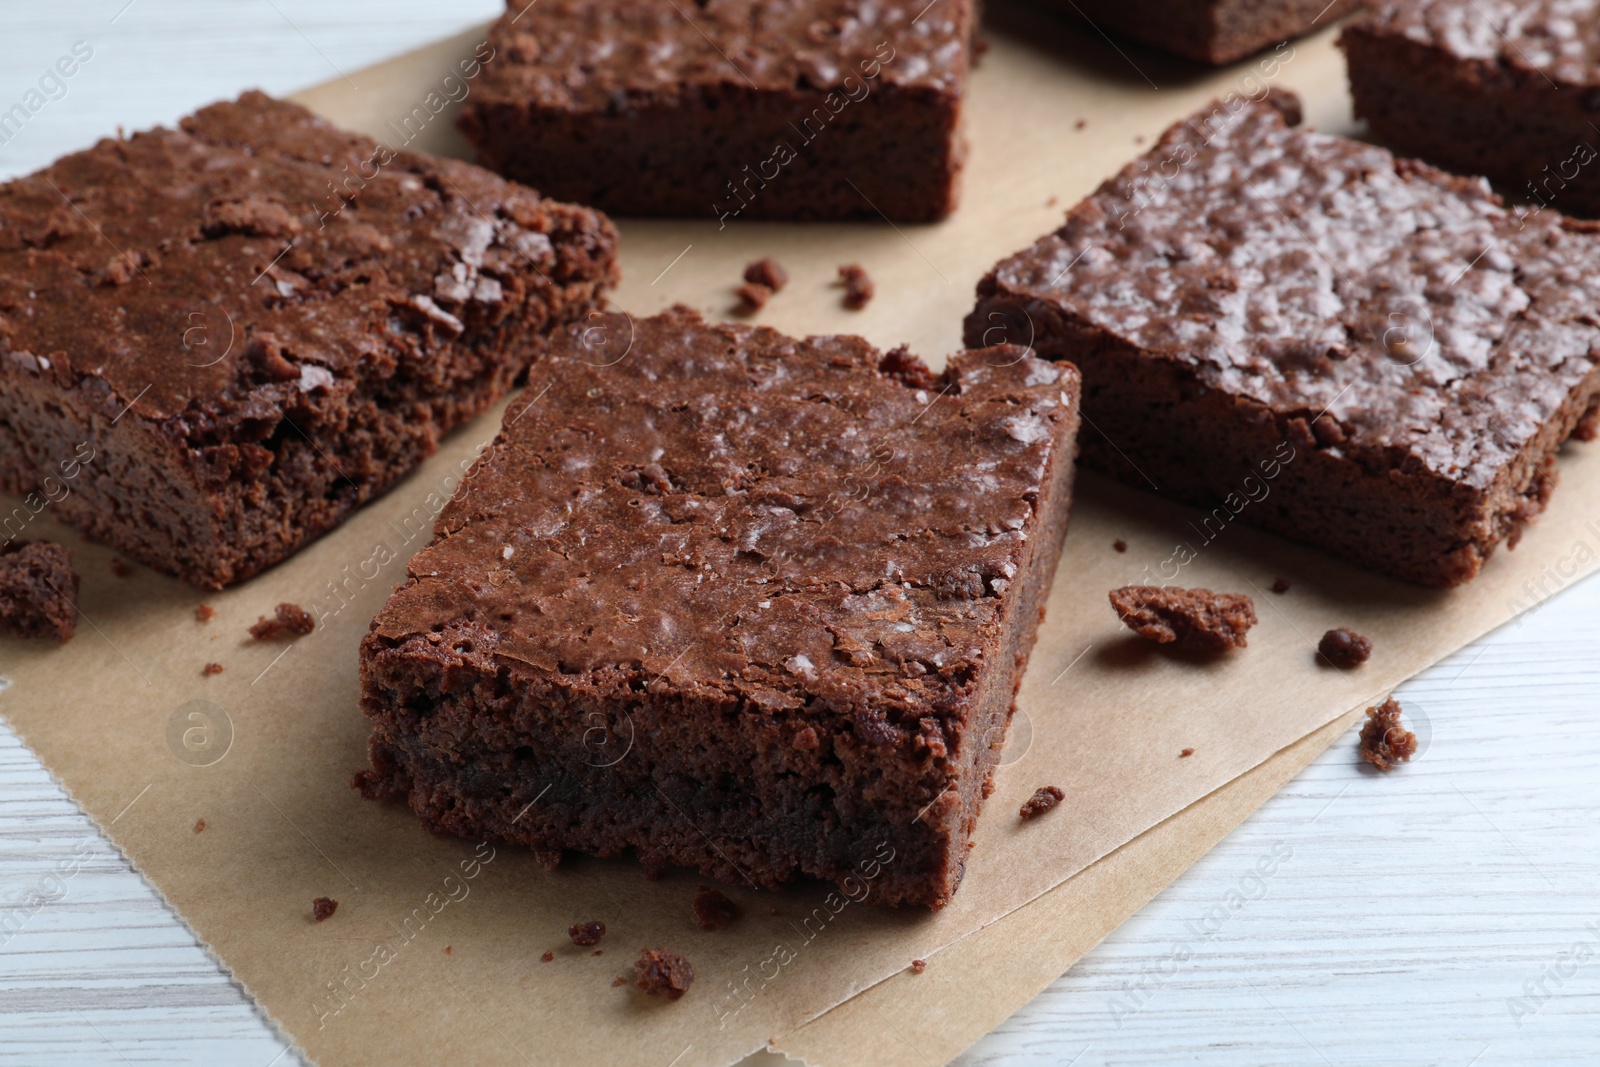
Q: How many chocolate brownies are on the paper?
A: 6